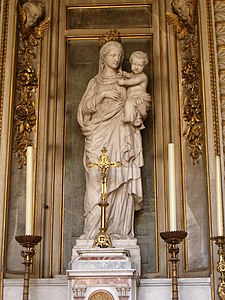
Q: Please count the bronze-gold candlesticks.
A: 3